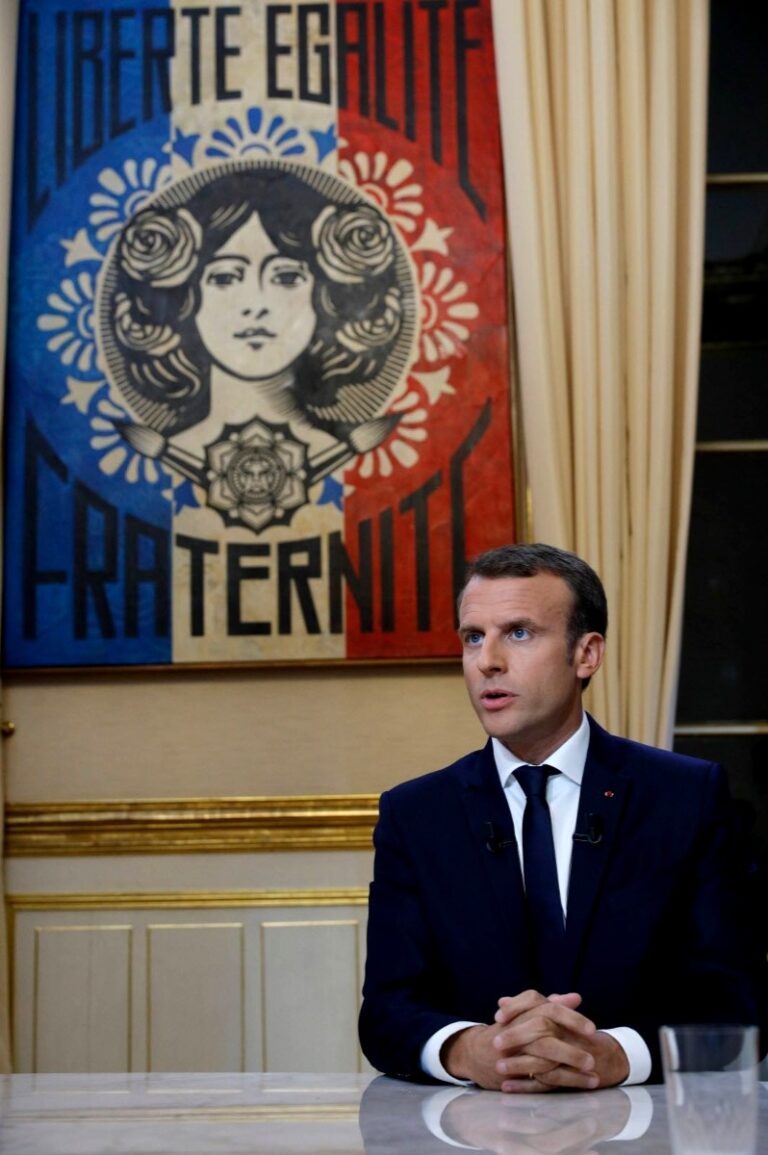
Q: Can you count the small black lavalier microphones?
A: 2